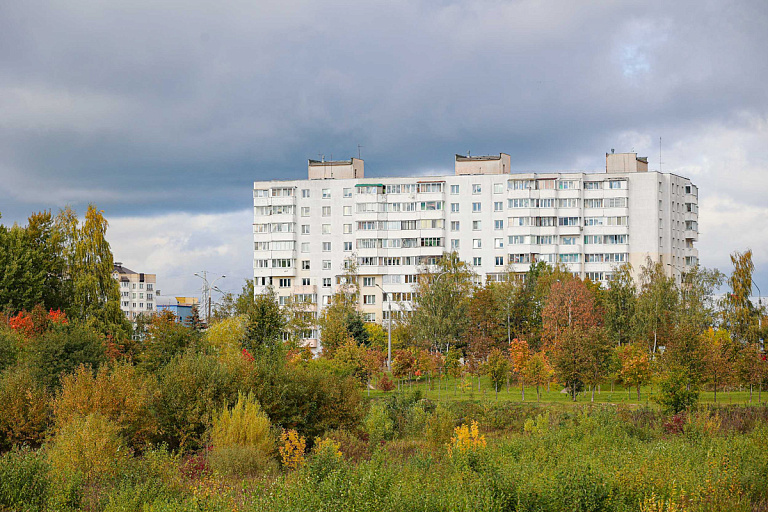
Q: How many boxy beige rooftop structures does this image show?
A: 3